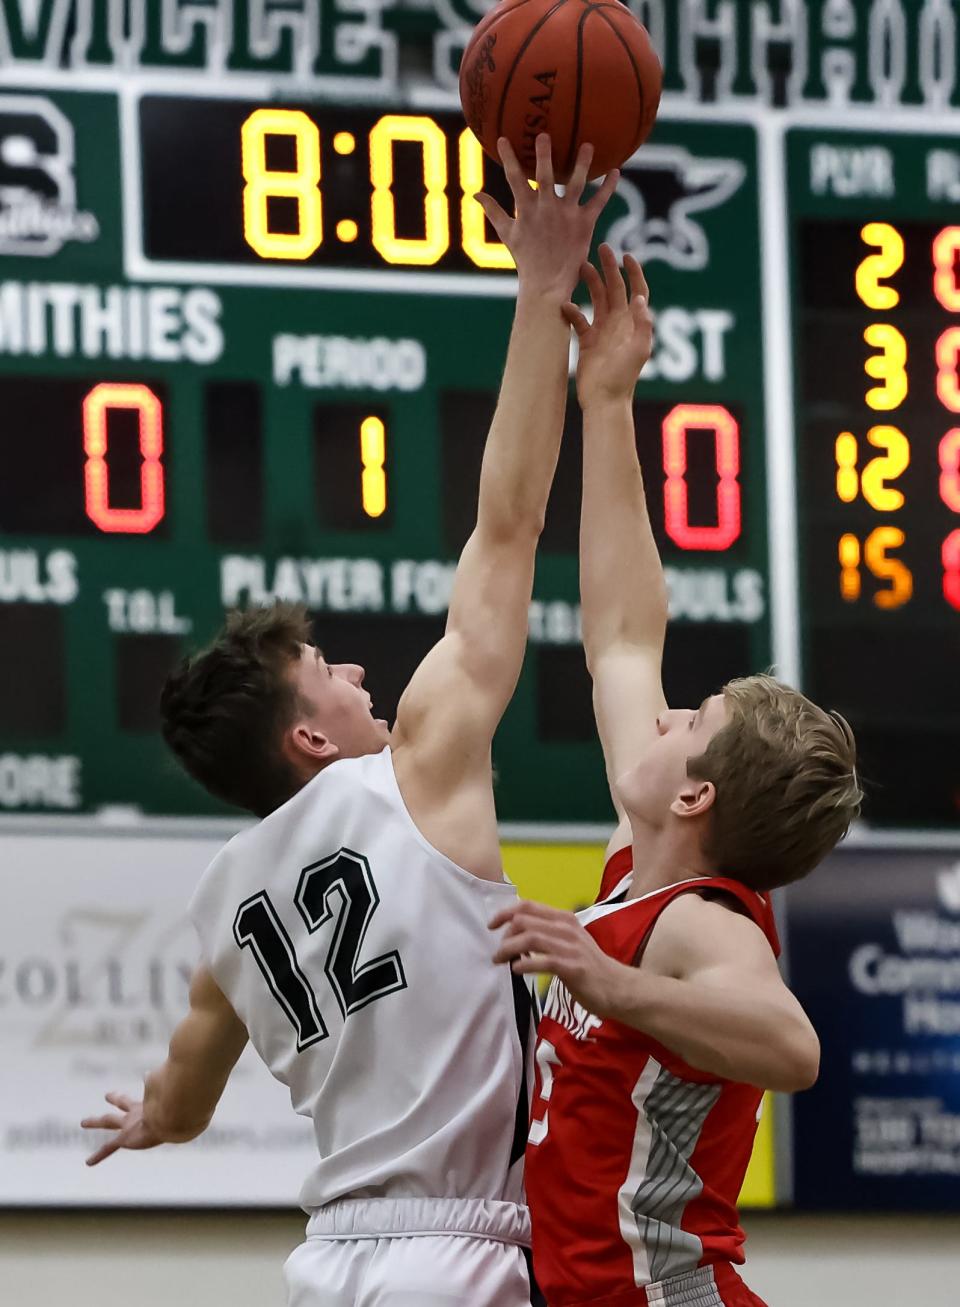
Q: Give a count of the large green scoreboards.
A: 1